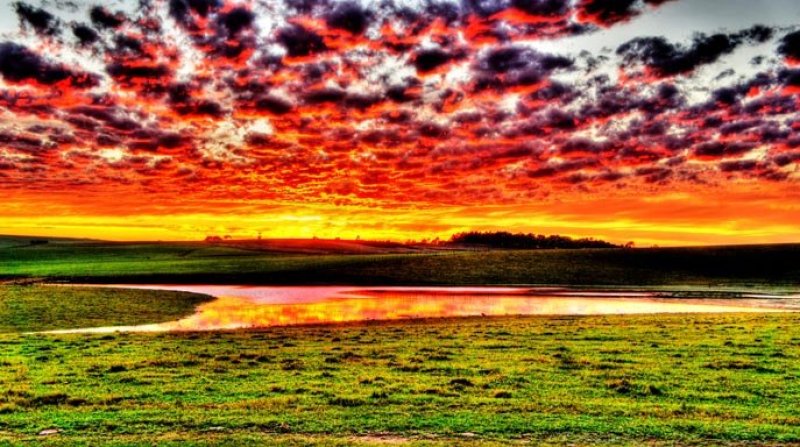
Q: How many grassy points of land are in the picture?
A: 1